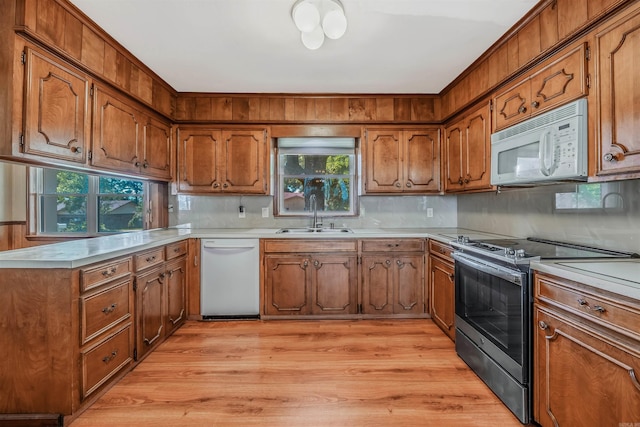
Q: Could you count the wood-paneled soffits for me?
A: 3